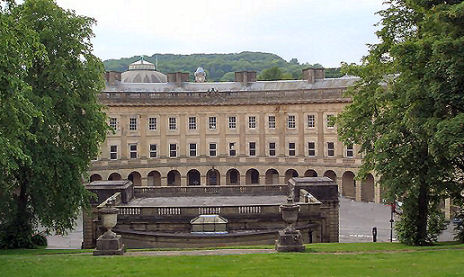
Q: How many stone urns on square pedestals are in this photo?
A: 2